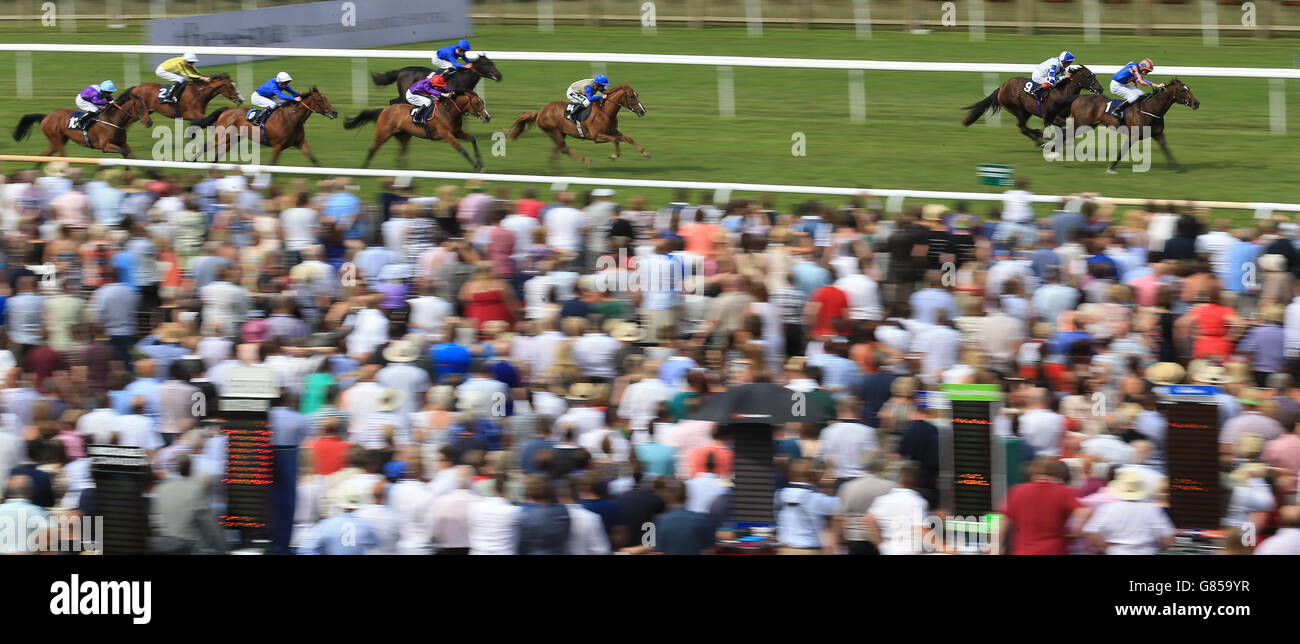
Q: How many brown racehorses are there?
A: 7